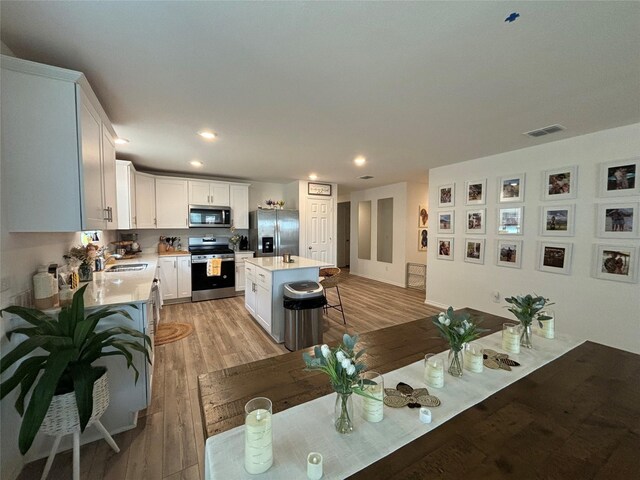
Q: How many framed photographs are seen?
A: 15